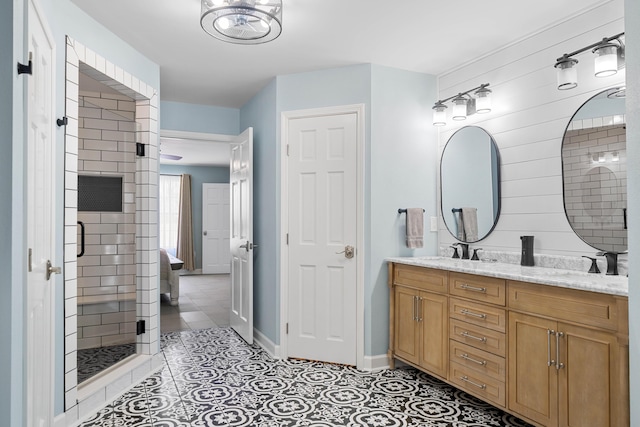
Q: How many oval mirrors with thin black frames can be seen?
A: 2